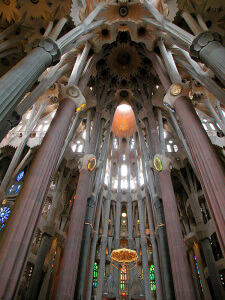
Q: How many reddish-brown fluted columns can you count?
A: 4